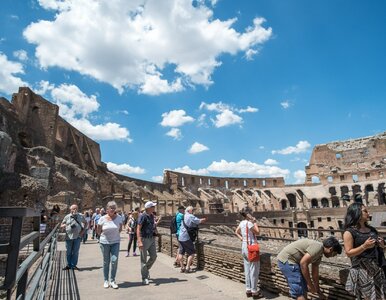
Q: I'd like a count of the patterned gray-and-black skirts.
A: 1